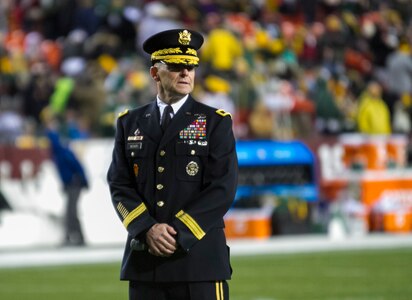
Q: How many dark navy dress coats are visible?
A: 1